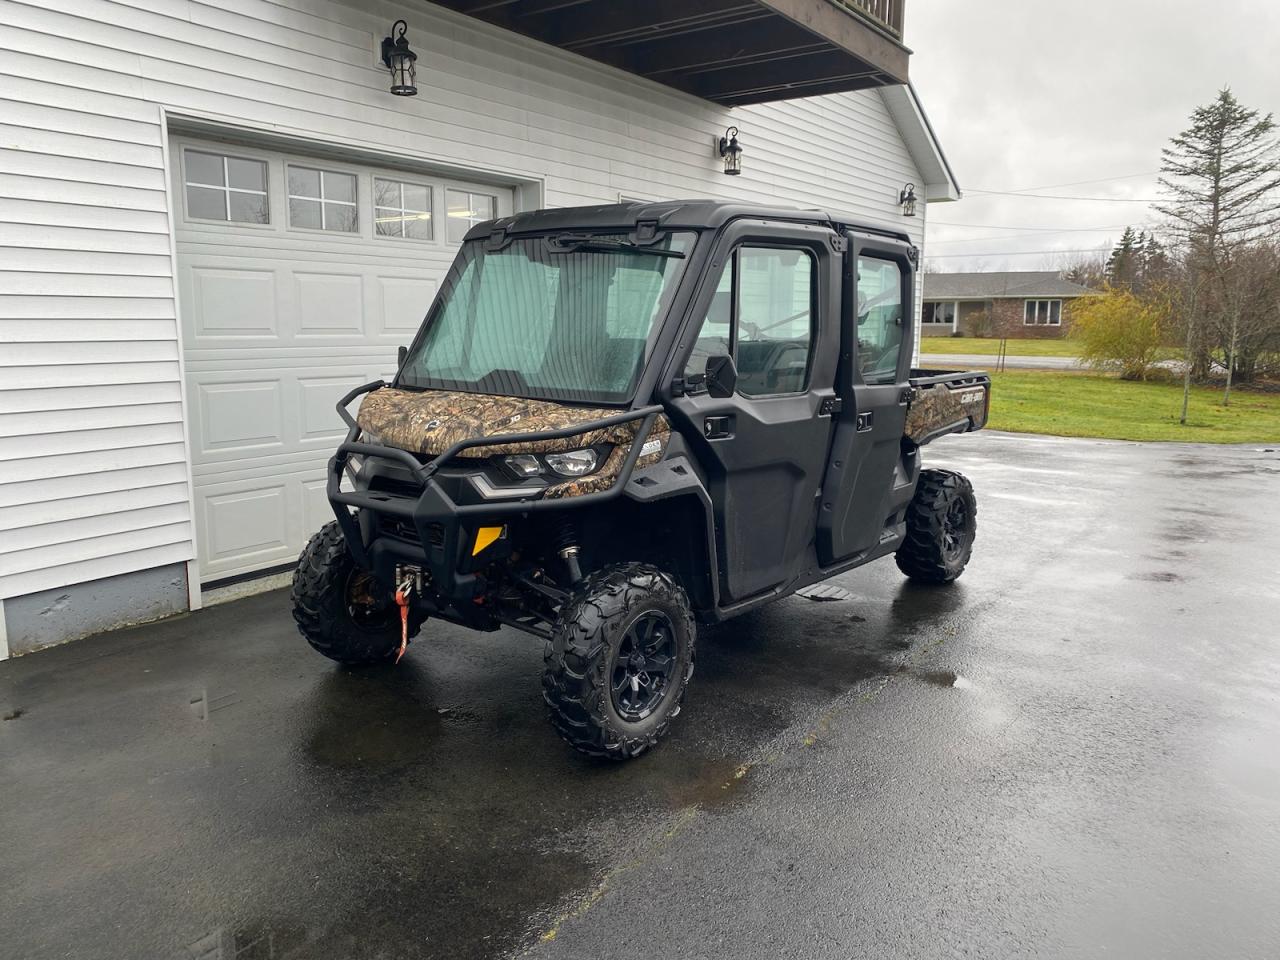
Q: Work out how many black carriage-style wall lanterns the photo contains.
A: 3